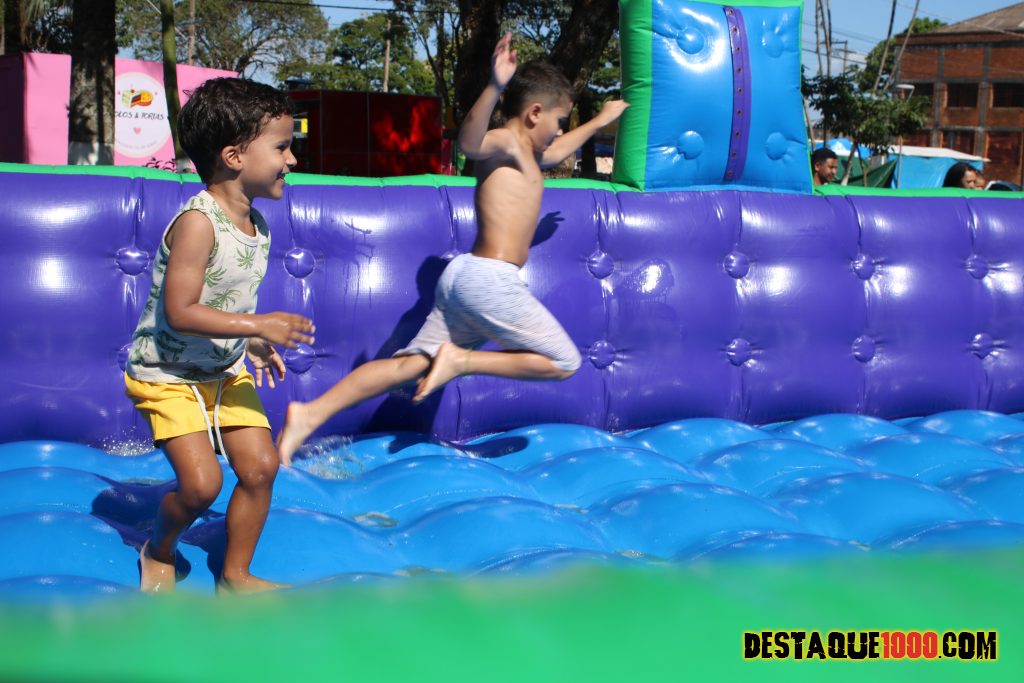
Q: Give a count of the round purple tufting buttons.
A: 13